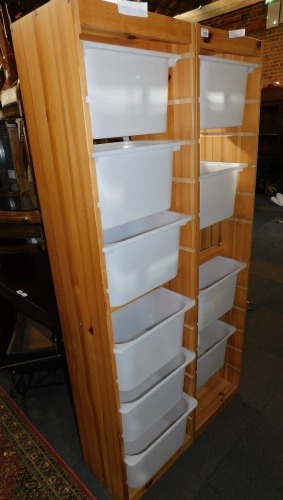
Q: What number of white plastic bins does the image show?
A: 10